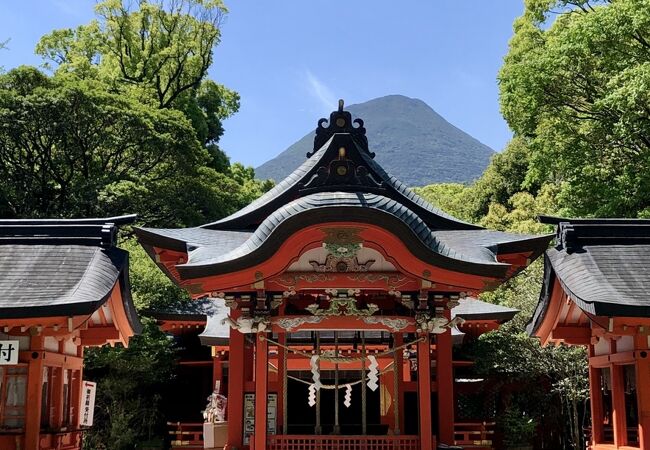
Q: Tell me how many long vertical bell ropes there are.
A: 5